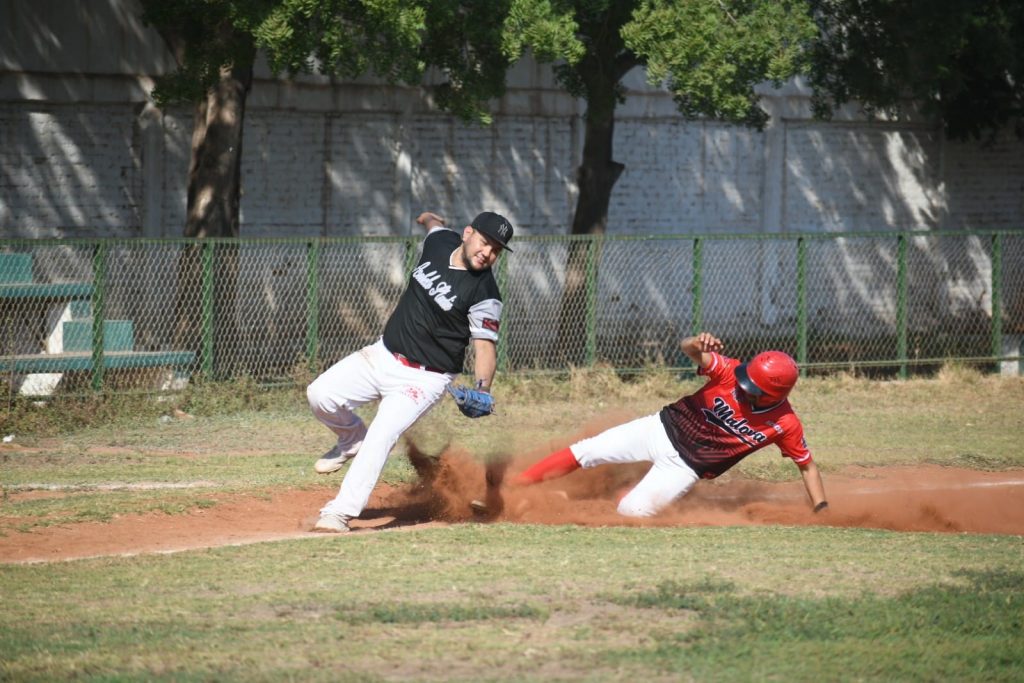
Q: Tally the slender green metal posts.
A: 10